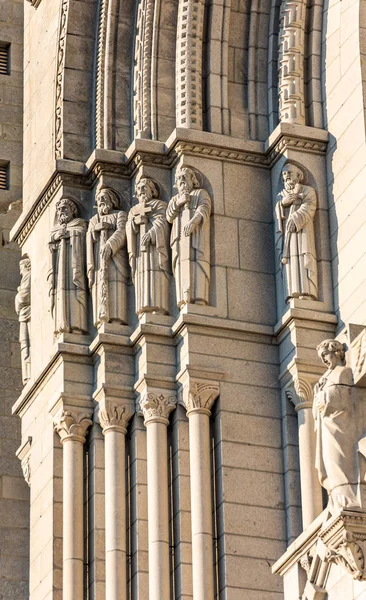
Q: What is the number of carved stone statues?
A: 7